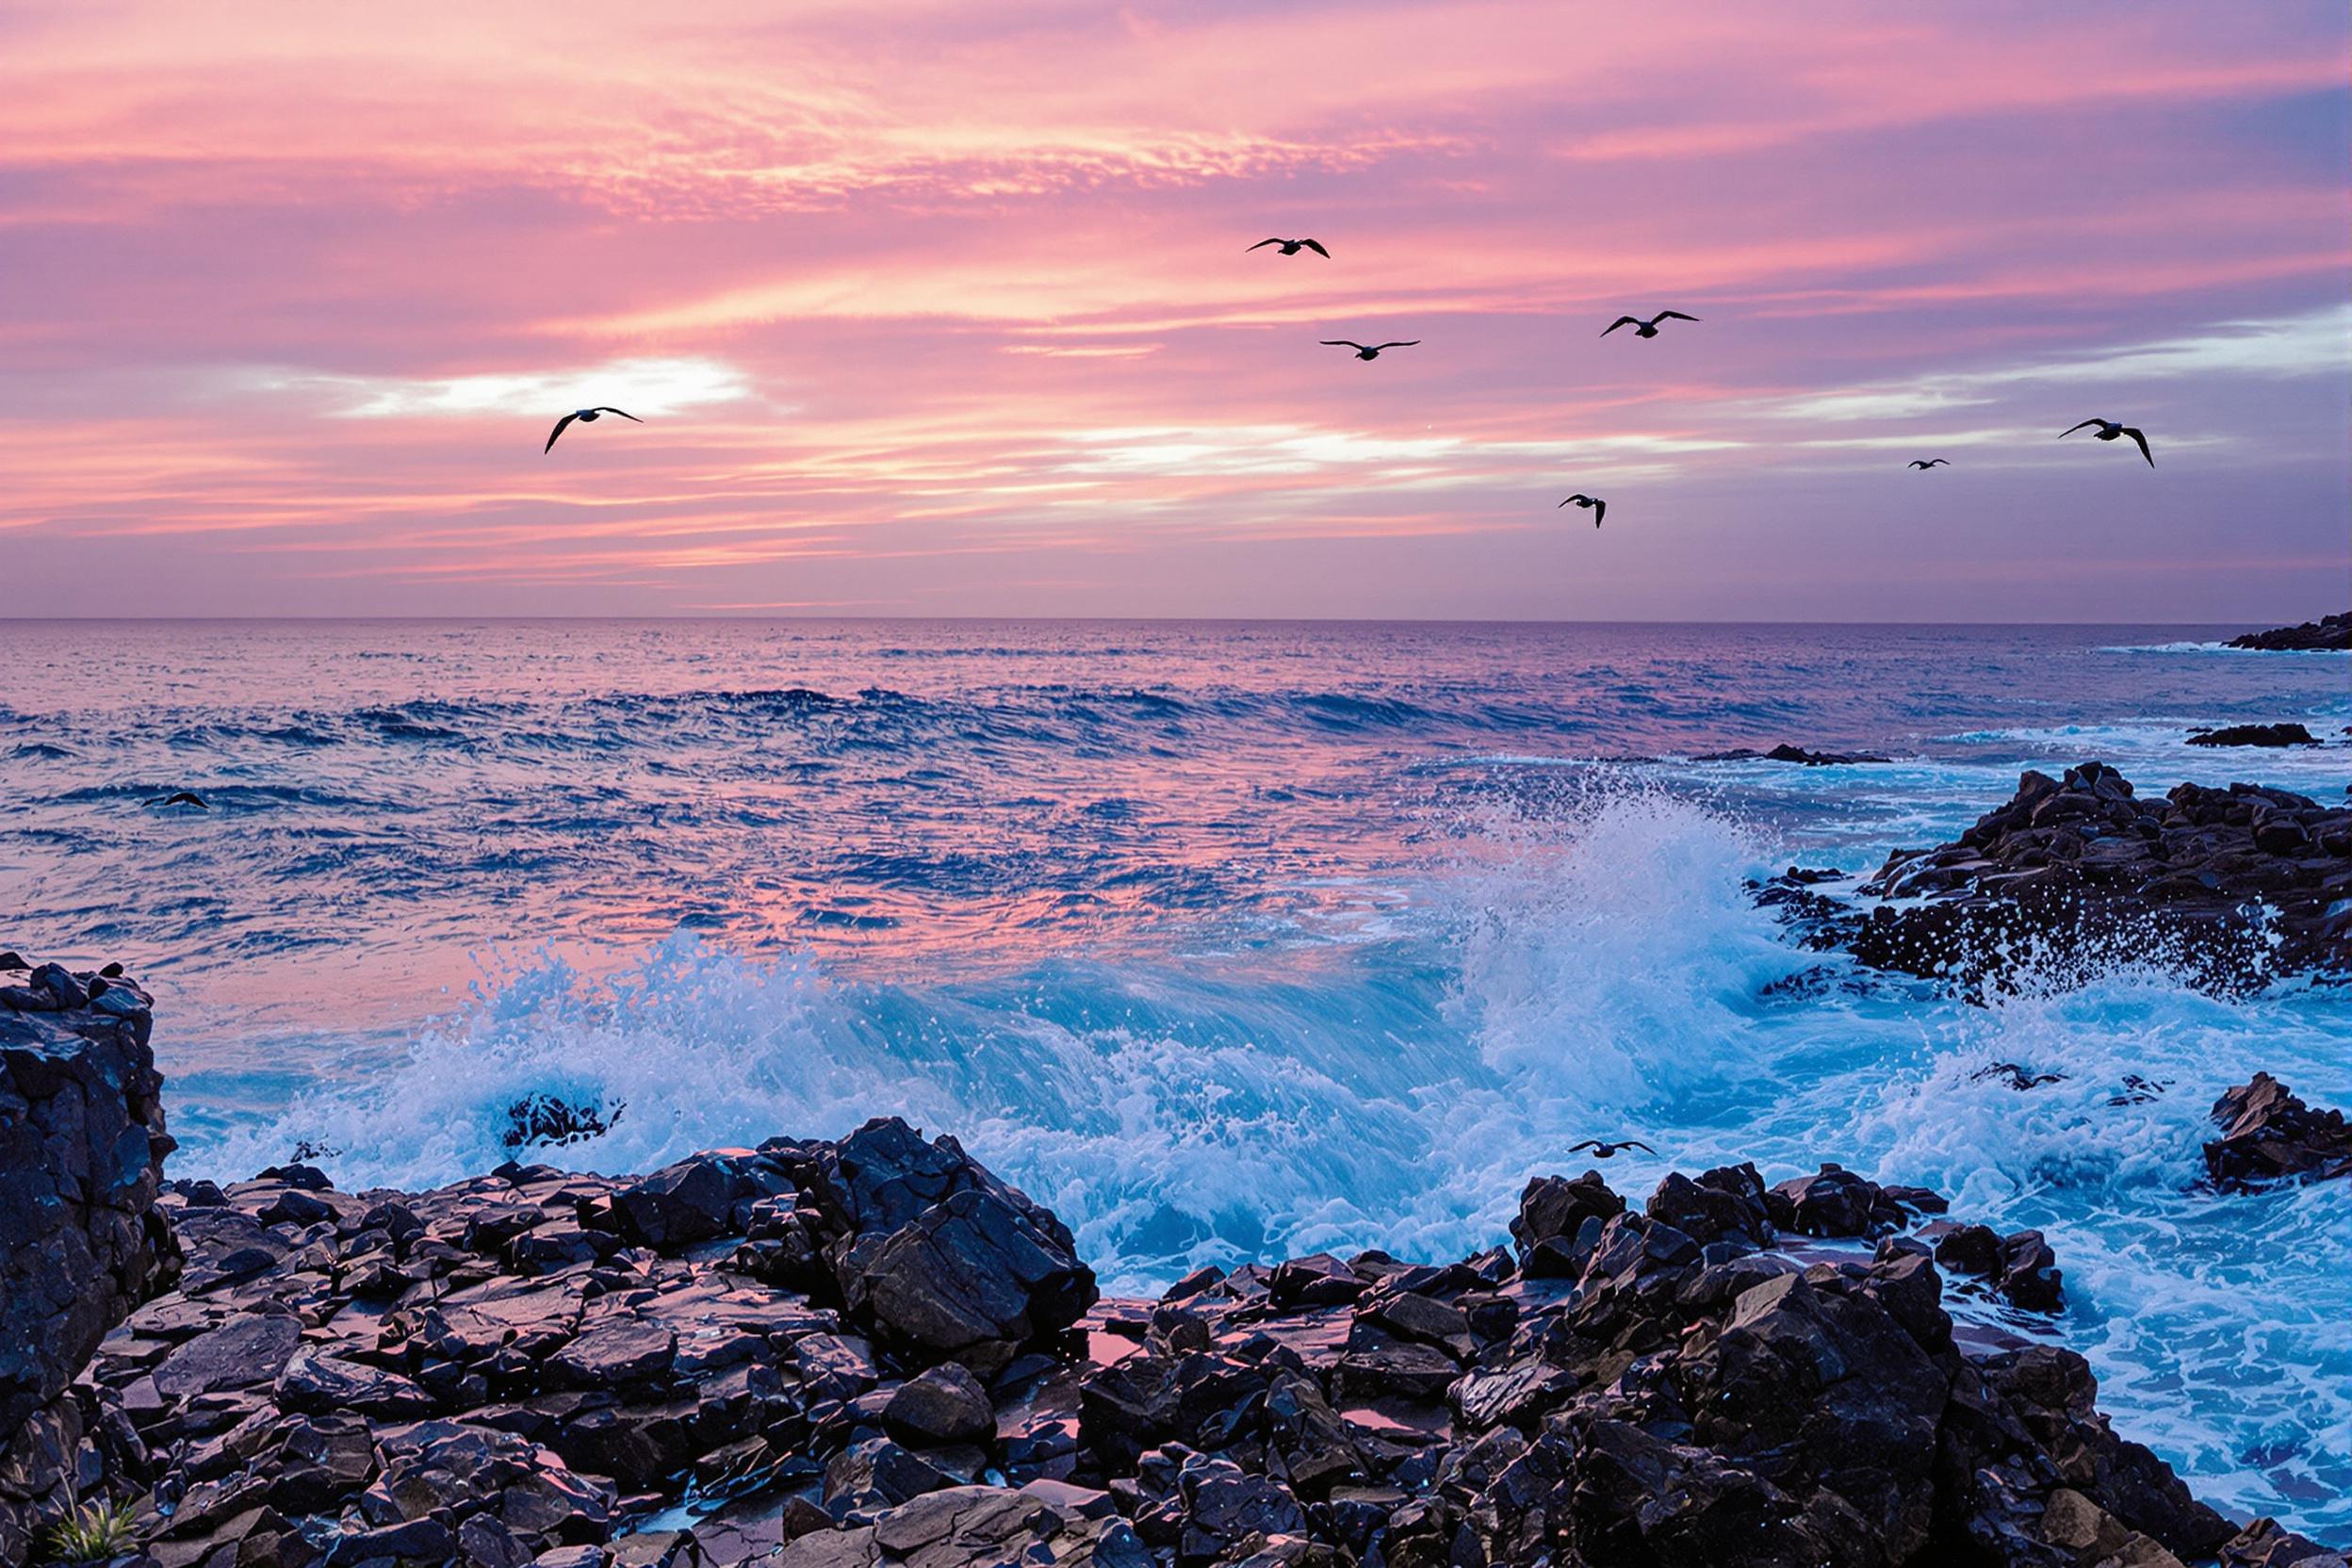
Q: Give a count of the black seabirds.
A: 9